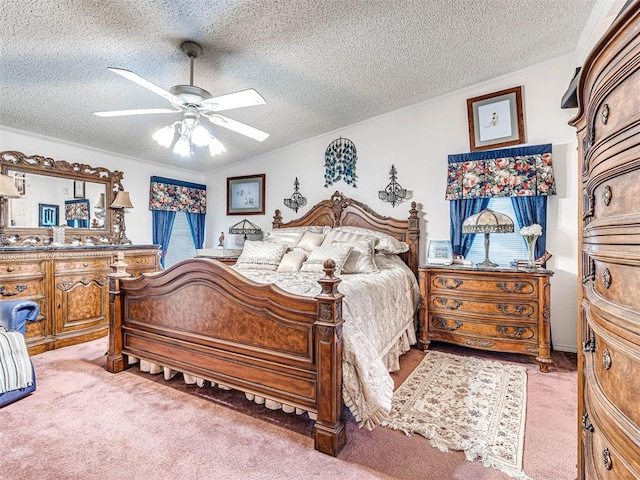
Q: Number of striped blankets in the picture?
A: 1